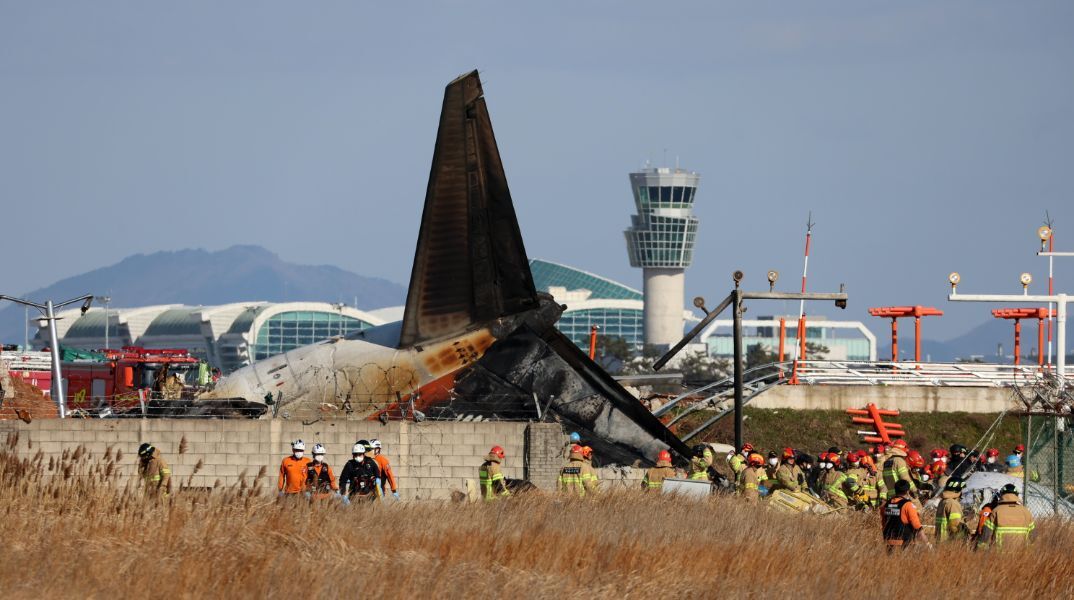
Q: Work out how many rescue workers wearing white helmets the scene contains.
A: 4